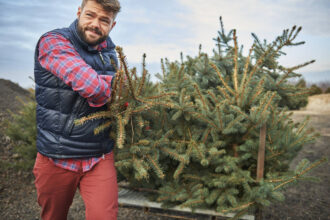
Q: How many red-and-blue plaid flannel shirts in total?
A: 1